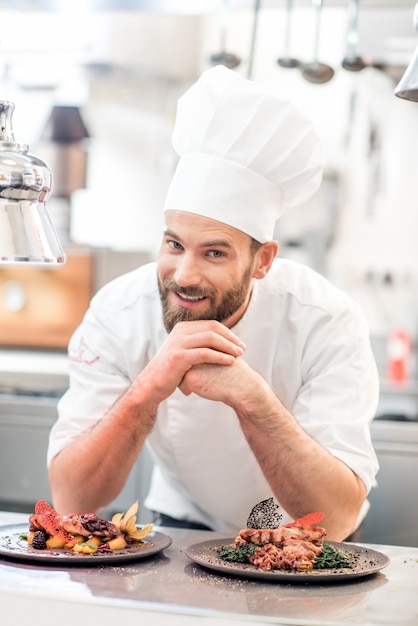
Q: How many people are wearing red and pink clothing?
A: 0